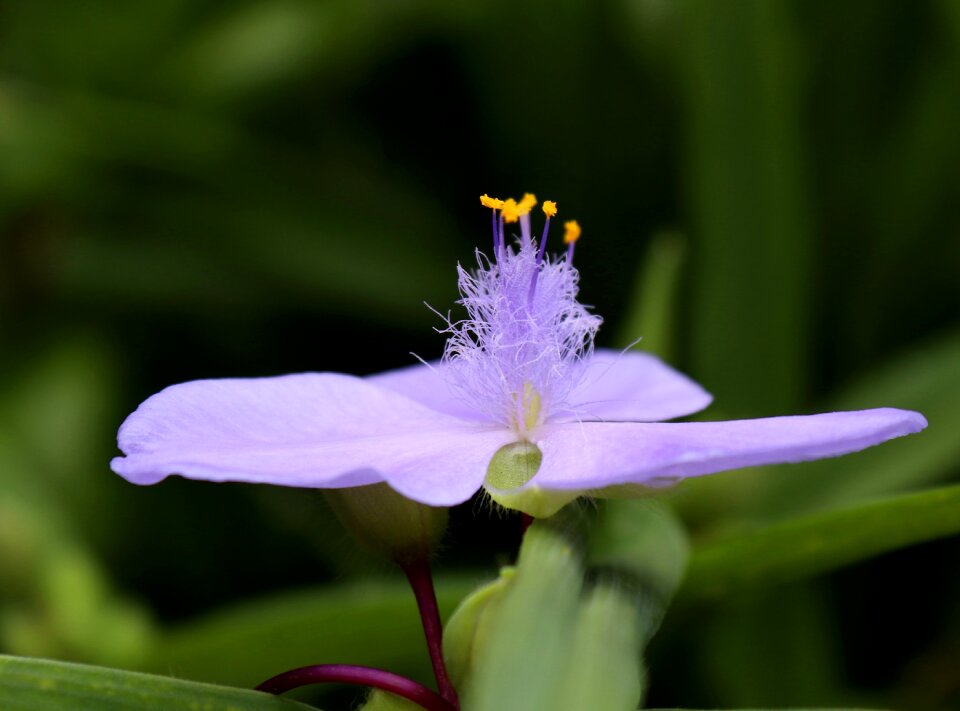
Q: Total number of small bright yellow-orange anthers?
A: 5